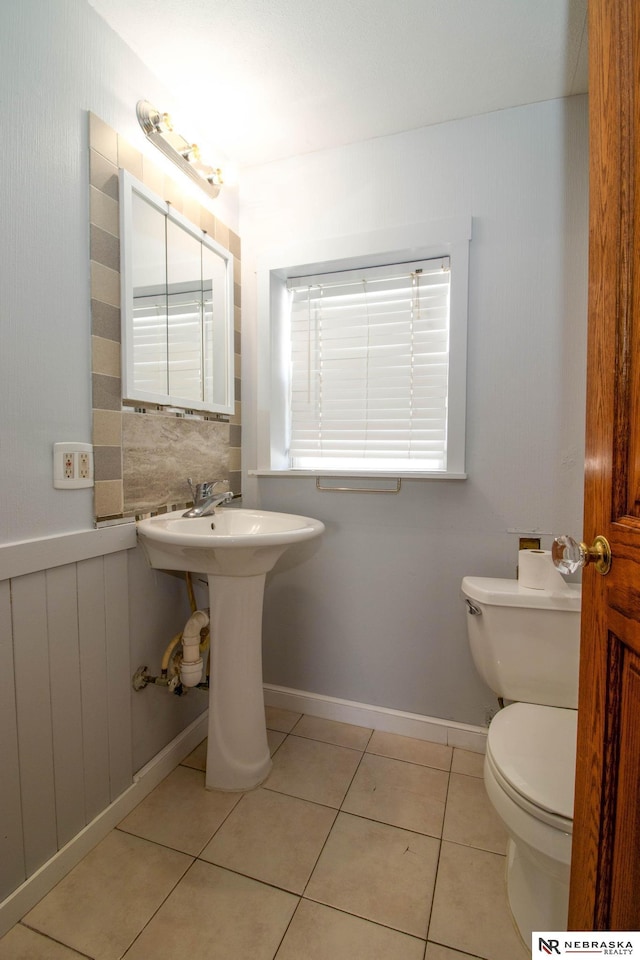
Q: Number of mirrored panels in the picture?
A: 3